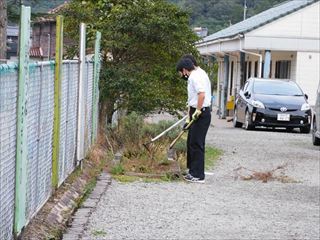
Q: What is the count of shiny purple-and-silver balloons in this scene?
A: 0